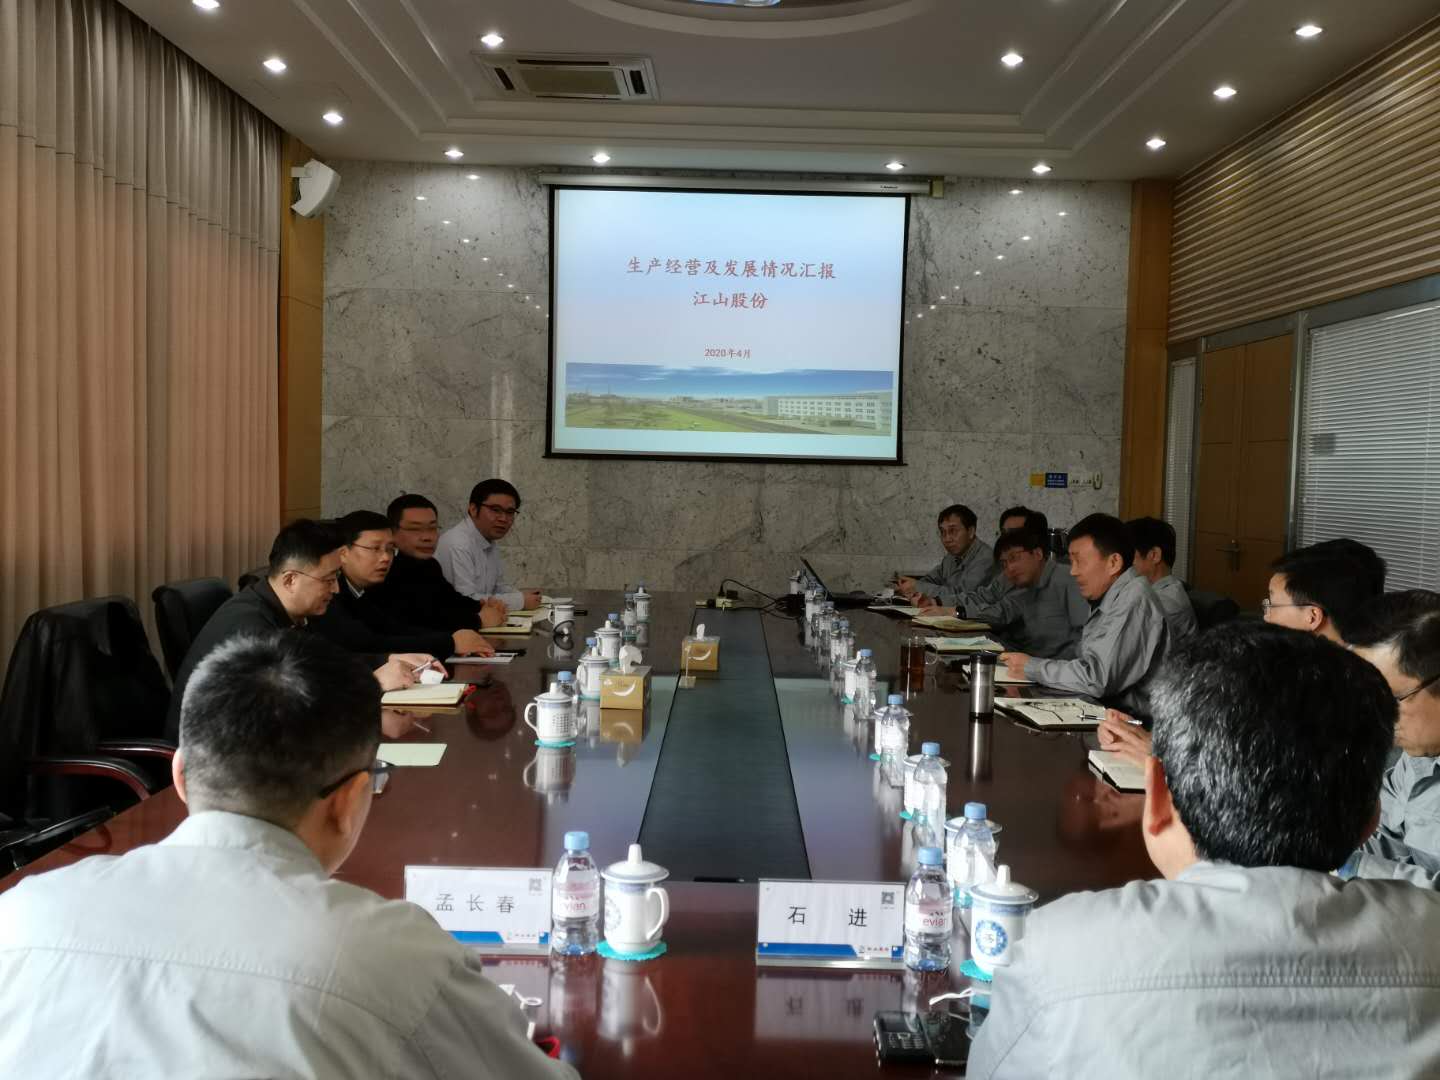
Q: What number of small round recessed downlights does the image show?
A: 12